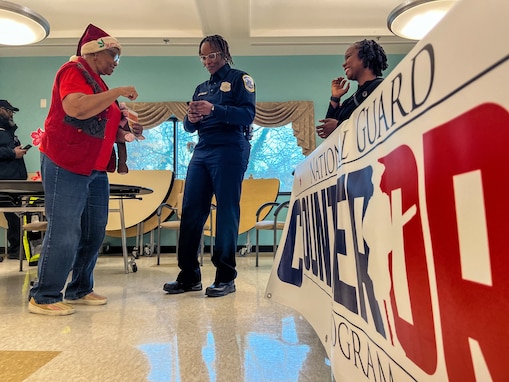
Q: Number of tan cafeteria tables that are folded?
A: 3